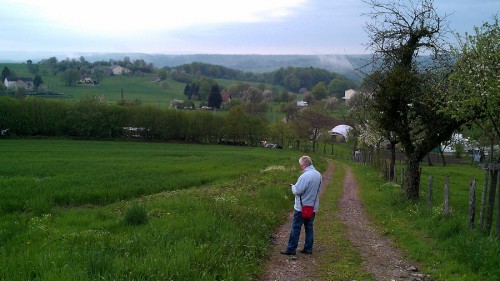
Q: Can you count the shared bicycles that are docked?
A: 0